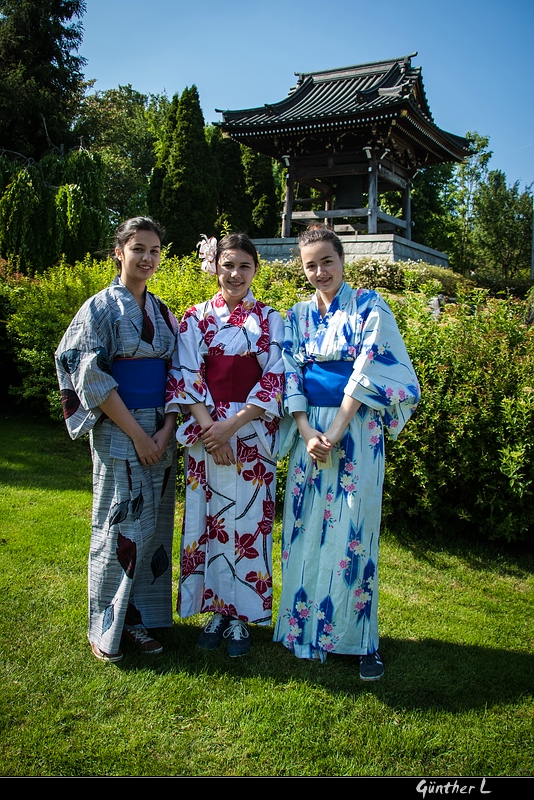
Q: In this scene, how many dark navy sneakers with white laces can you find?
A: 2